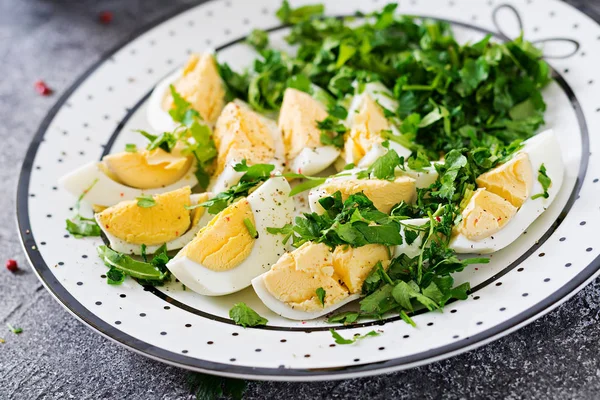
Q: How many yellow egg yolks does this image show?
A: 10